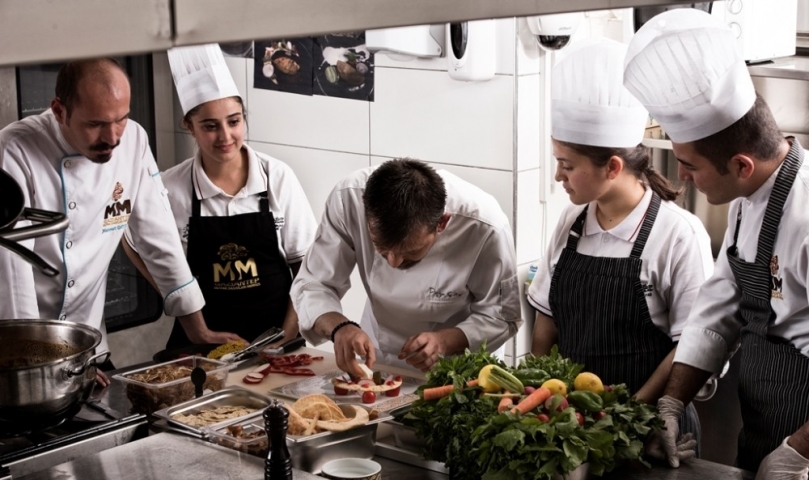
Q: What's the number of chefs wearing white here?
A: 5